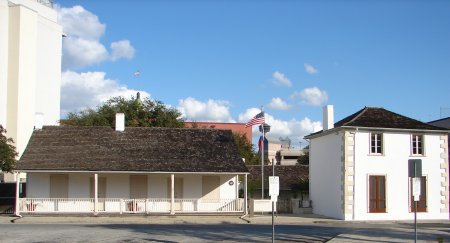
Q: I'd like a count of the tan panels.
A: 5